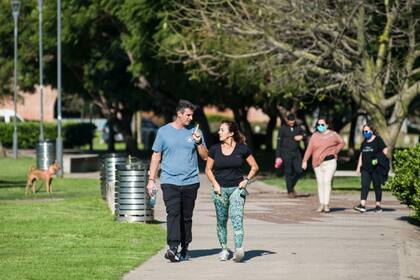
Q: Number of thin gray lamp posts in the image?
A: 3